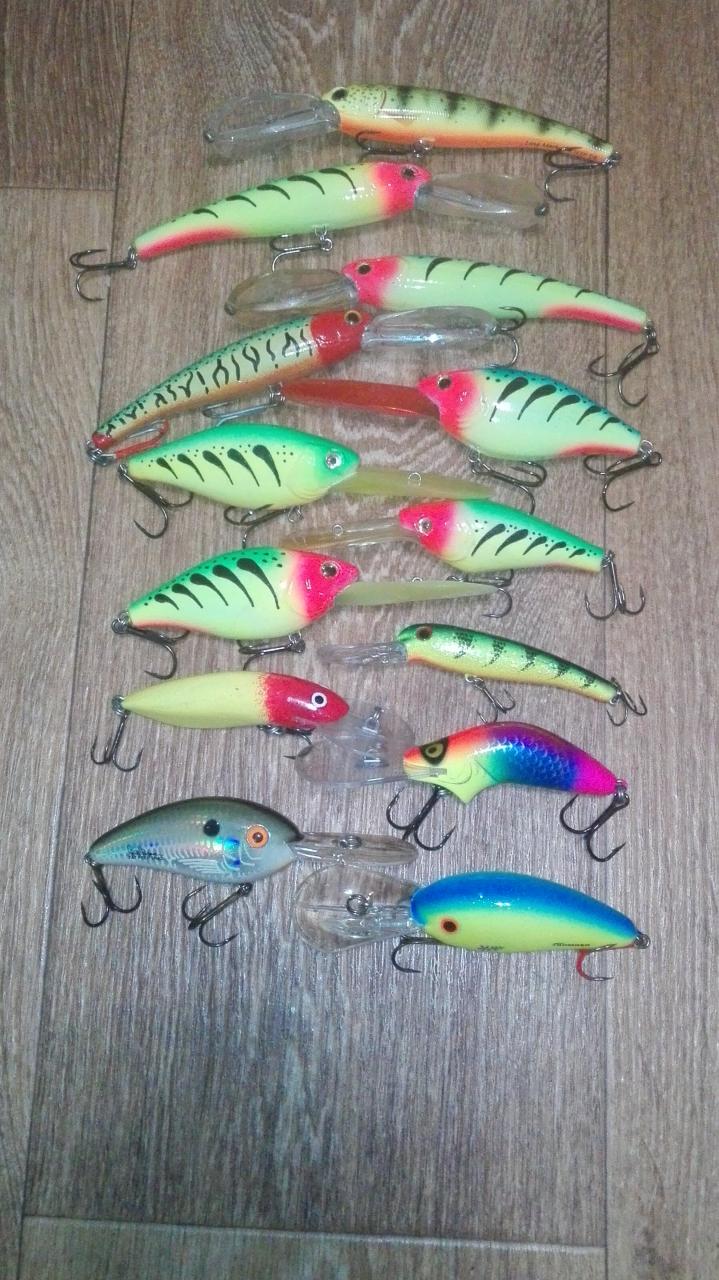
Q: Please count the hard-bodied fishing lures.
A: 13